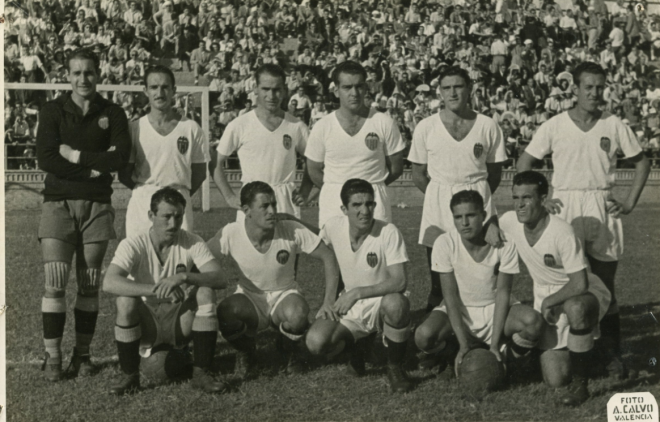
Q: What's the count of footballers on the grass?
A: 11